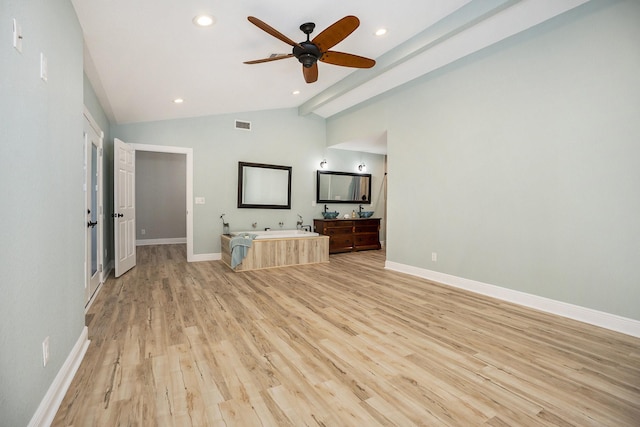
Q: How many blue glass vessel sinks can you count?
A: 2